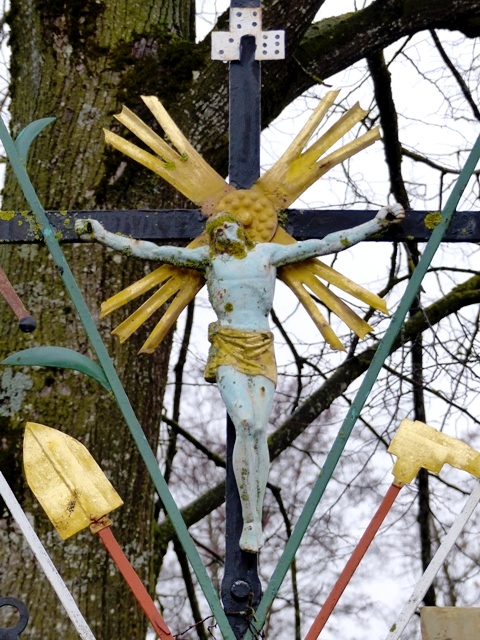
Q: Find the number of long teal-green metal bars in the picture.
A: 2